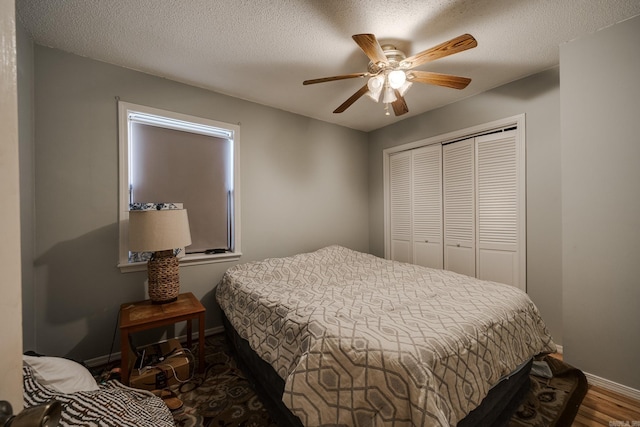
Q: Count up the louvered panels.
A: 4